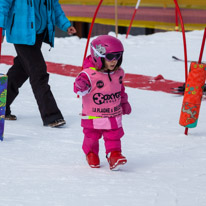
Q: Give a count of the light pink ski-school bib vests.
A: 1